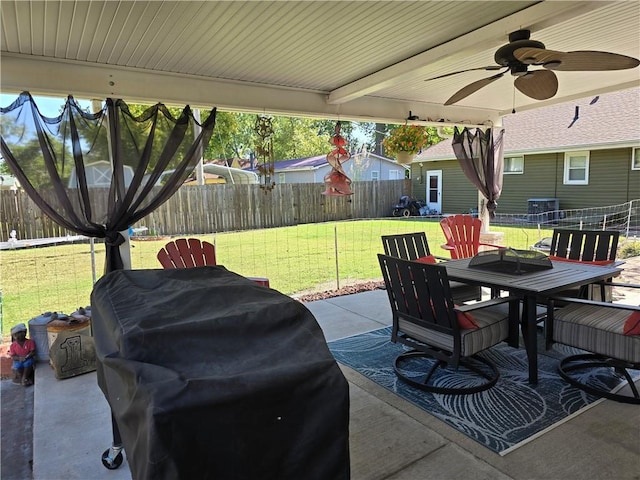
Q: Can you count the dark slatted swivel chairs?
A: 4